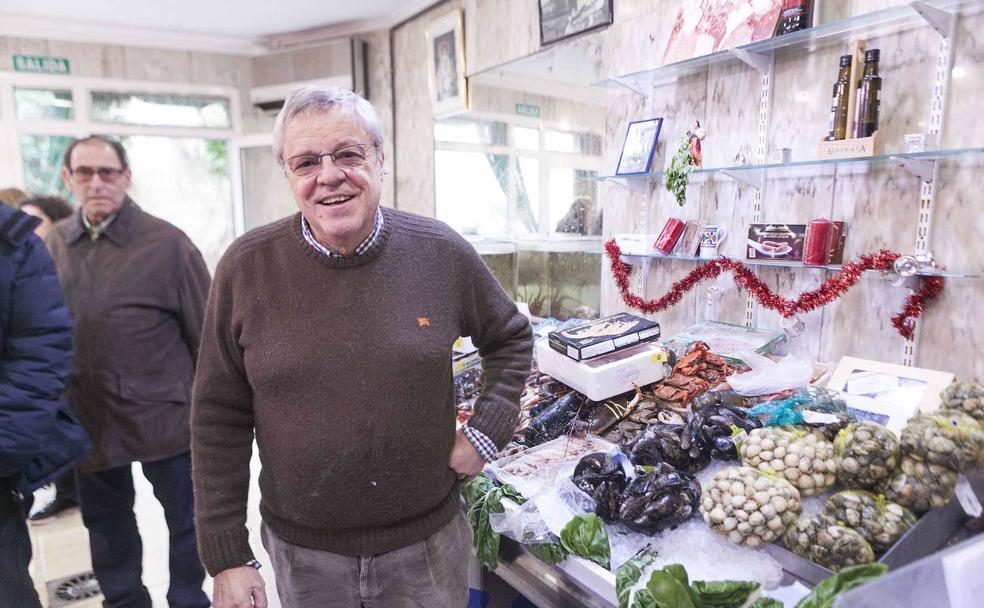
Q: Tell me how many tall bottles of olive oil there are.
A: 2